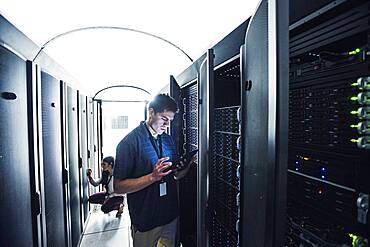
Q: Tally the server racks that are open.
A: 3